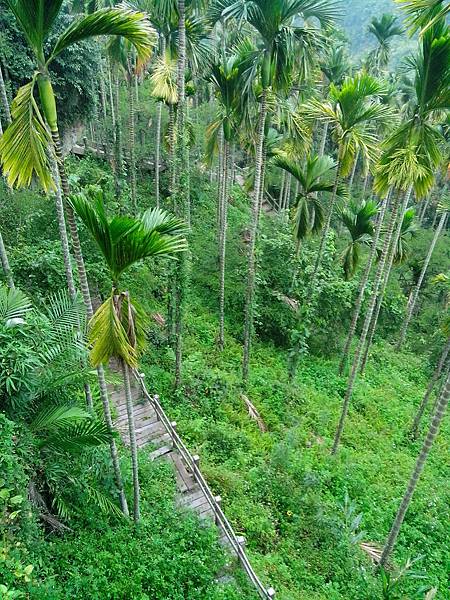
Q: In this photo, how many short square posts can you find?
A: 7